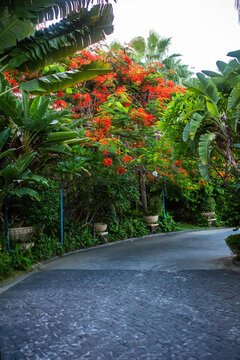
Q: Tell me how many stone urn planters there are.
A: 4